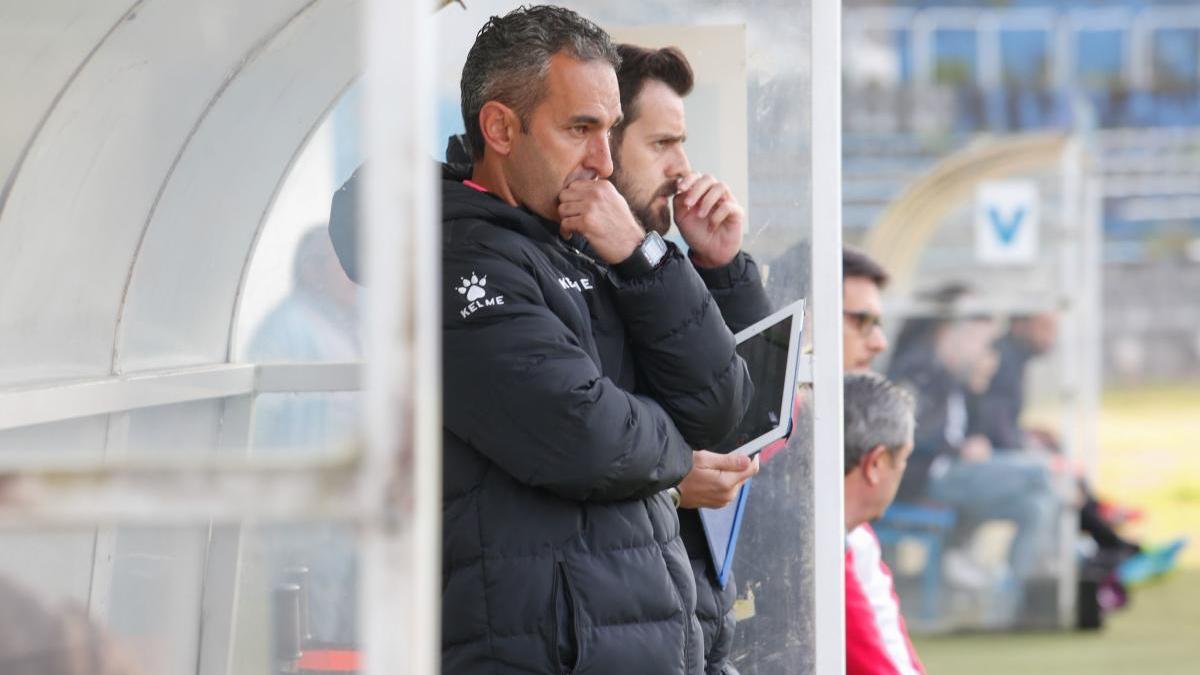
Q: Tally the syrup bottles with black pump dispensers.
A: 0